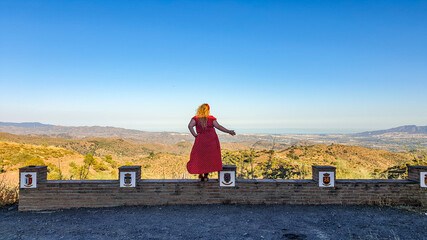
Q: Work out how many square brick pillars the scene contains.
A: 5